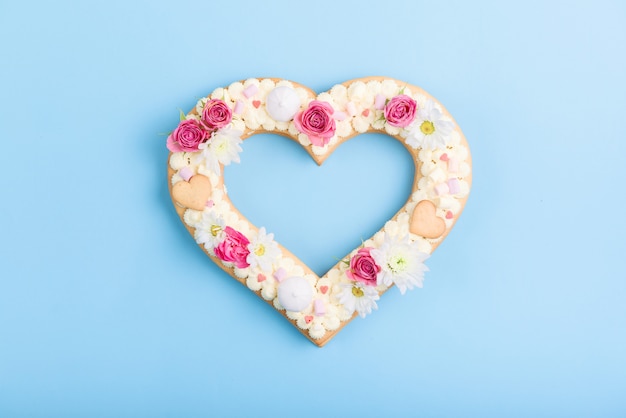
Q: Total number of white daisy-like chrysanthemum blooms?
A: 6